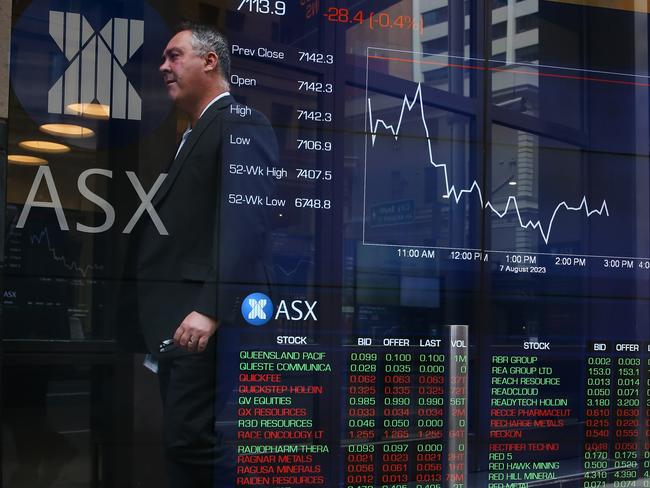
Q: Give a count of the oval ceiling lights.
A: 4